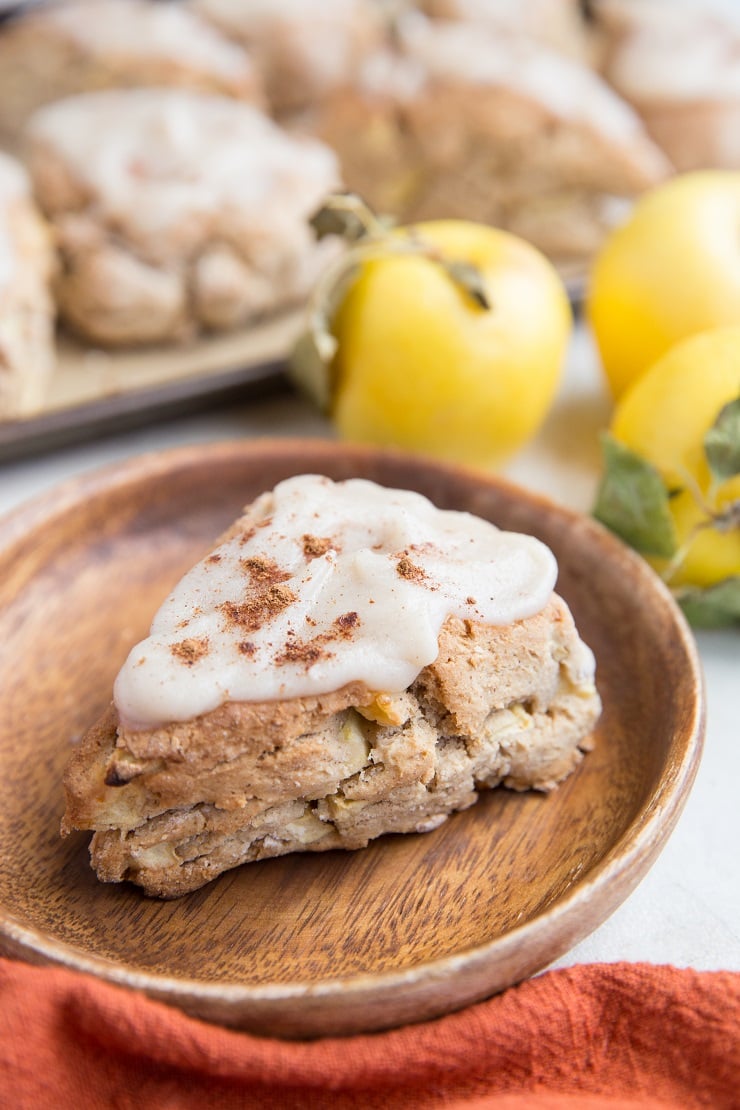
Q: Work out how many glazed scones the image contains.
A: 8